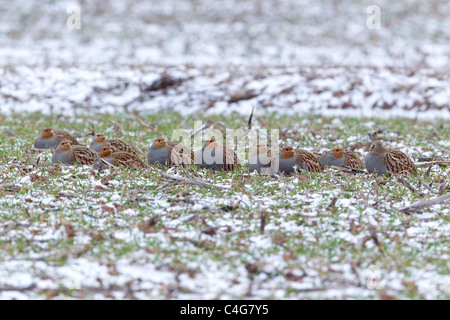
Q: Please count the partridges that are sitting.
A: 10